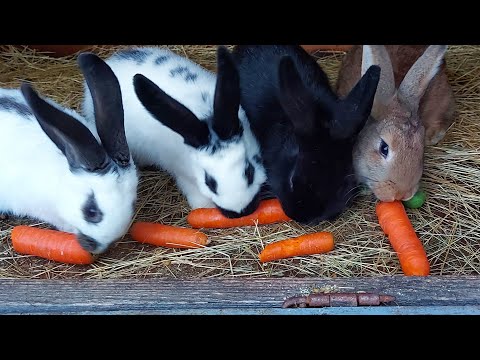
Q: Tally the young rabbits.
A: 4